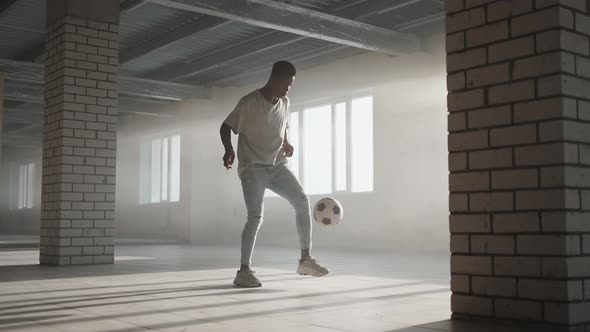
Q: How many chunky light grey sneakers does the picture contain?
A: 2